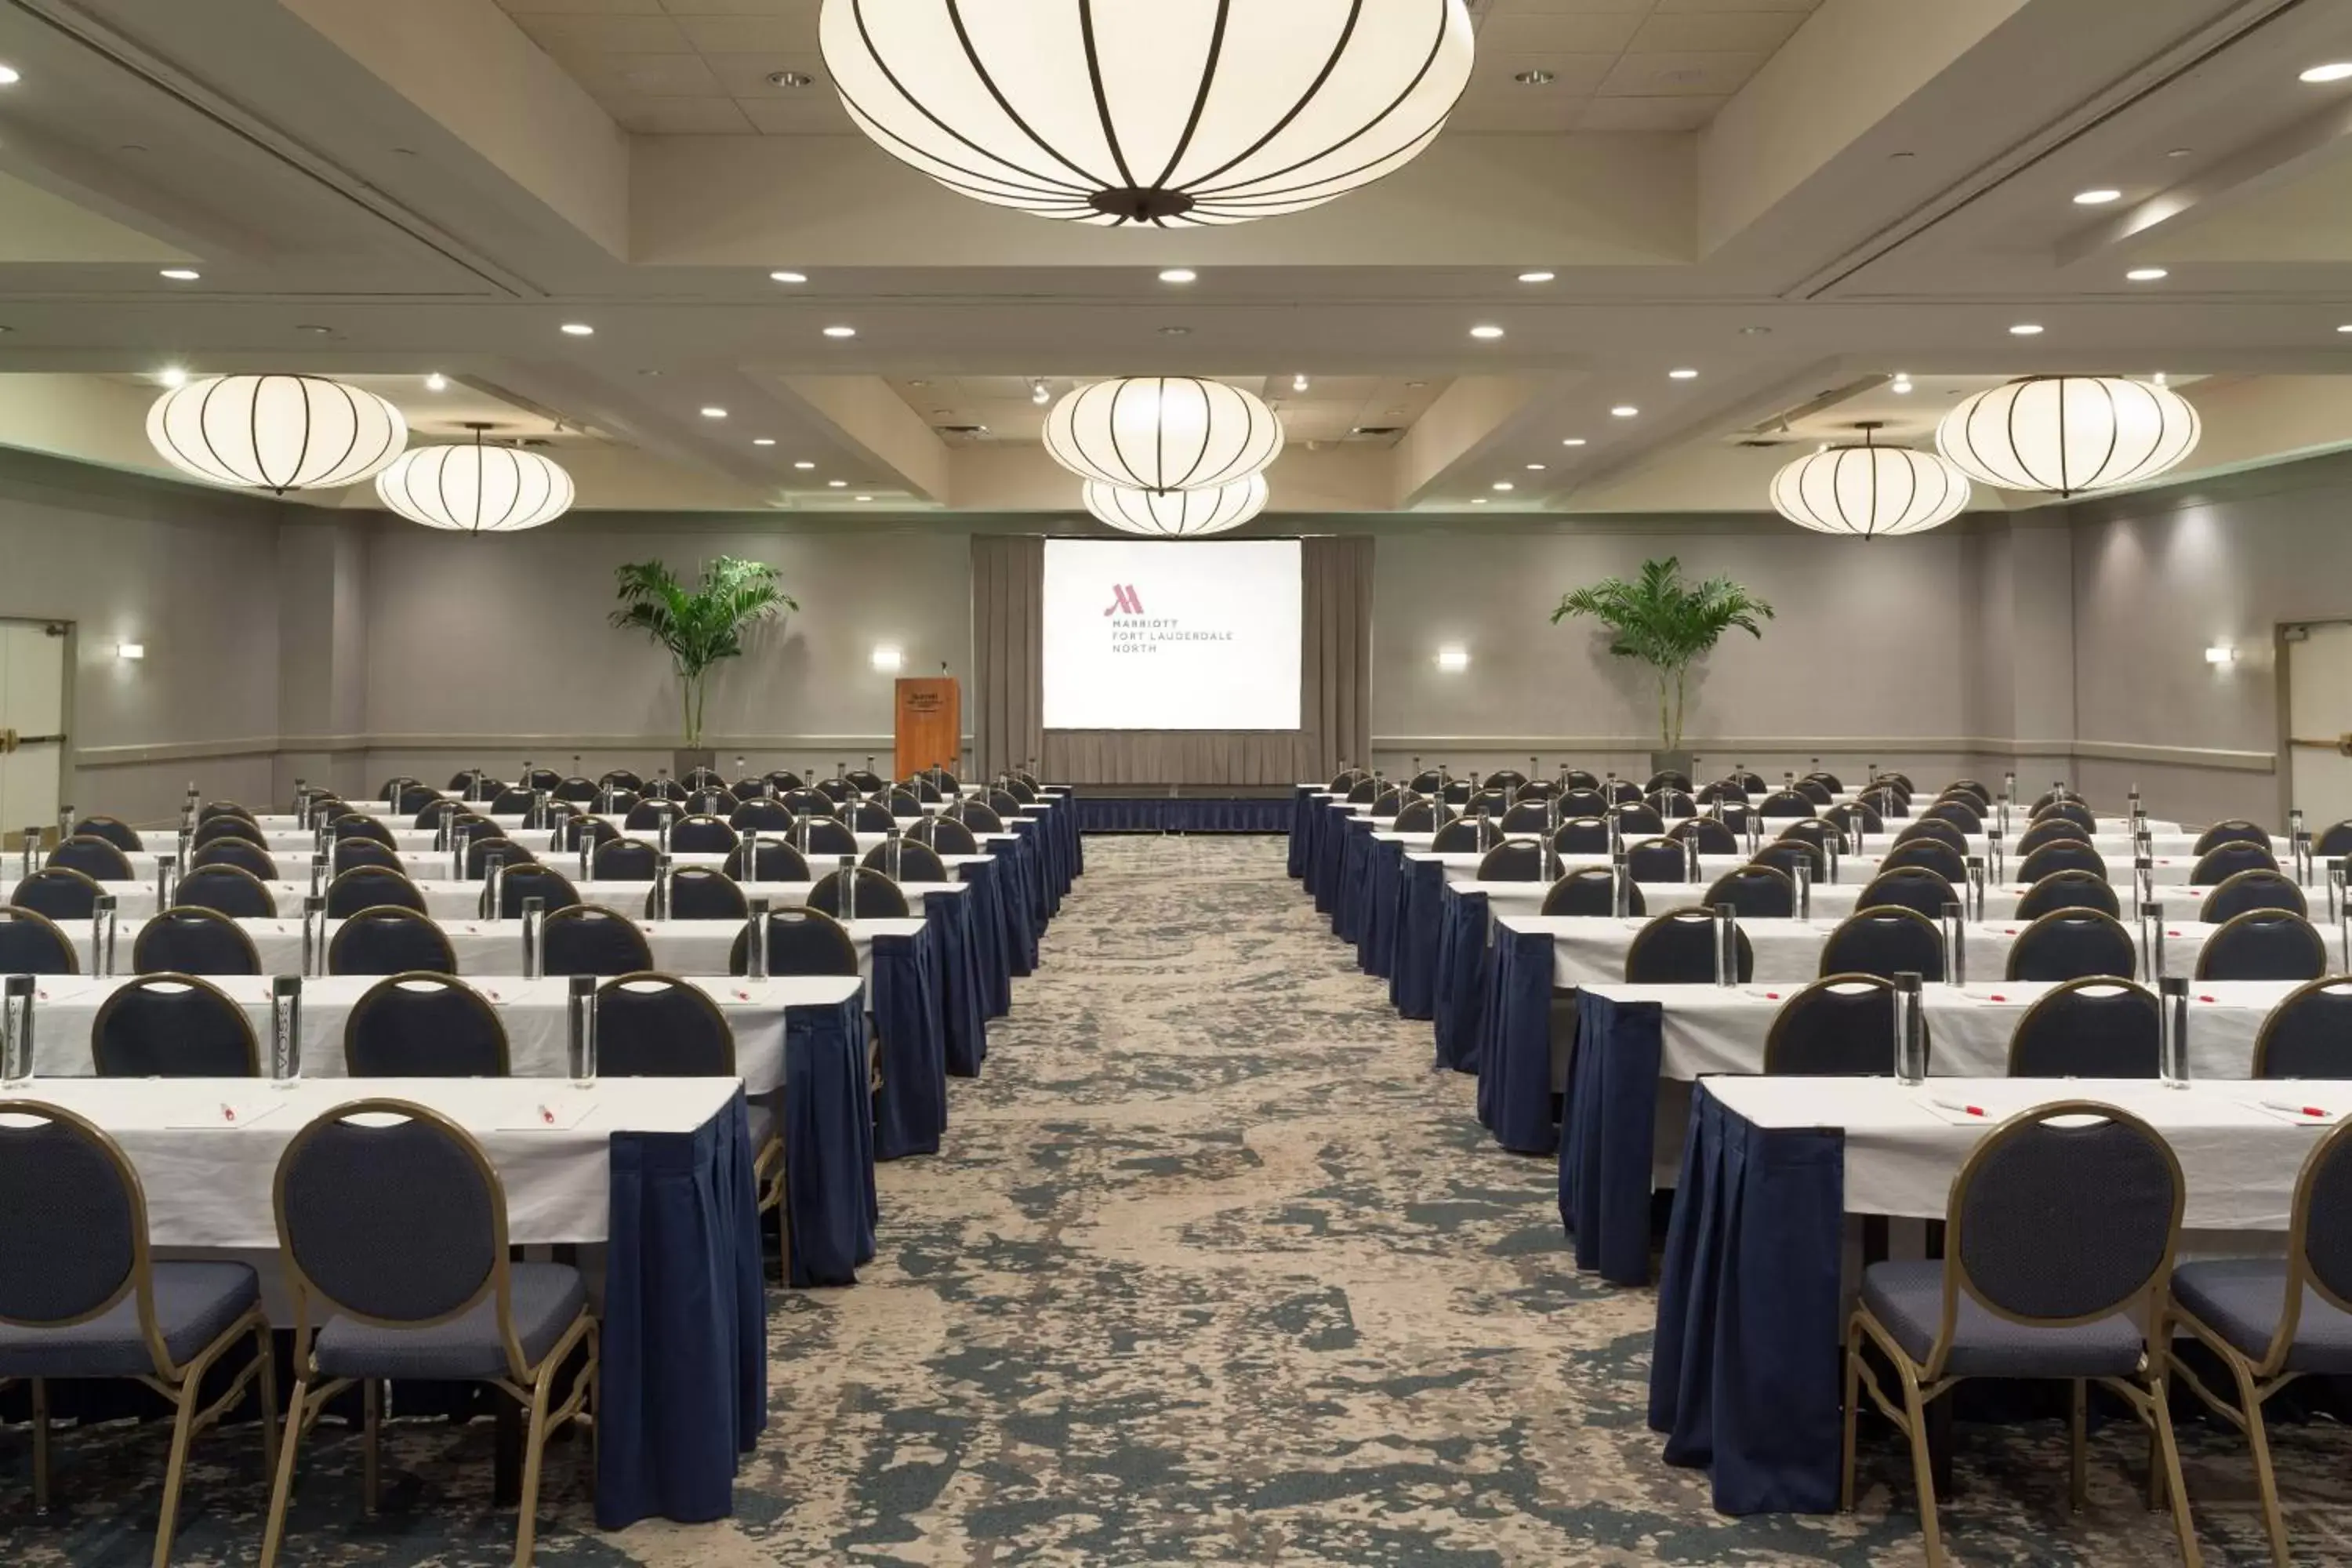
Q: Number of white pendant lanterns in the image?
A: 7